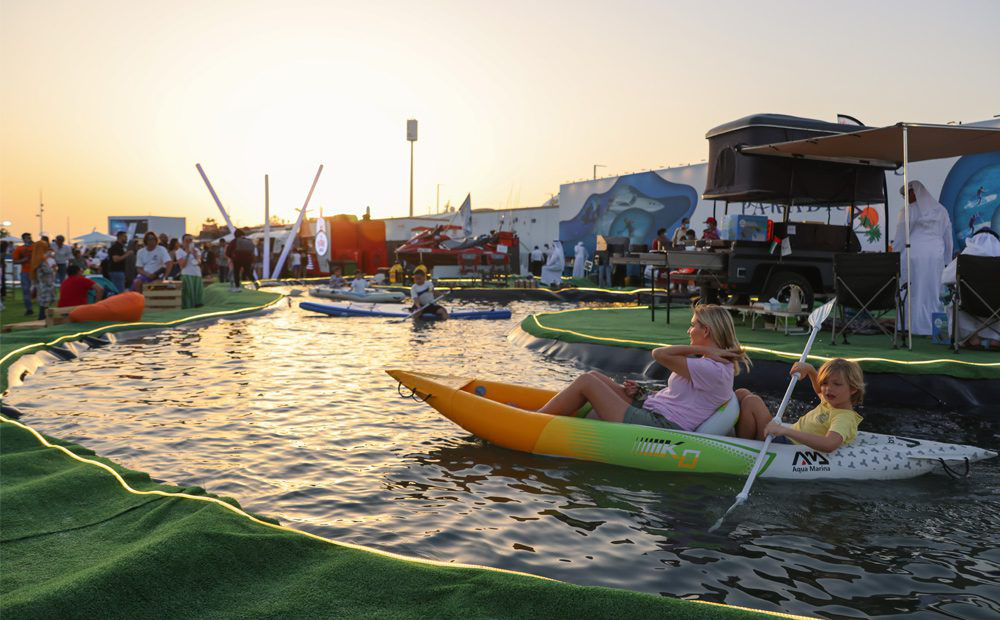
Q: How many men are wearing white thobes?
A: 4